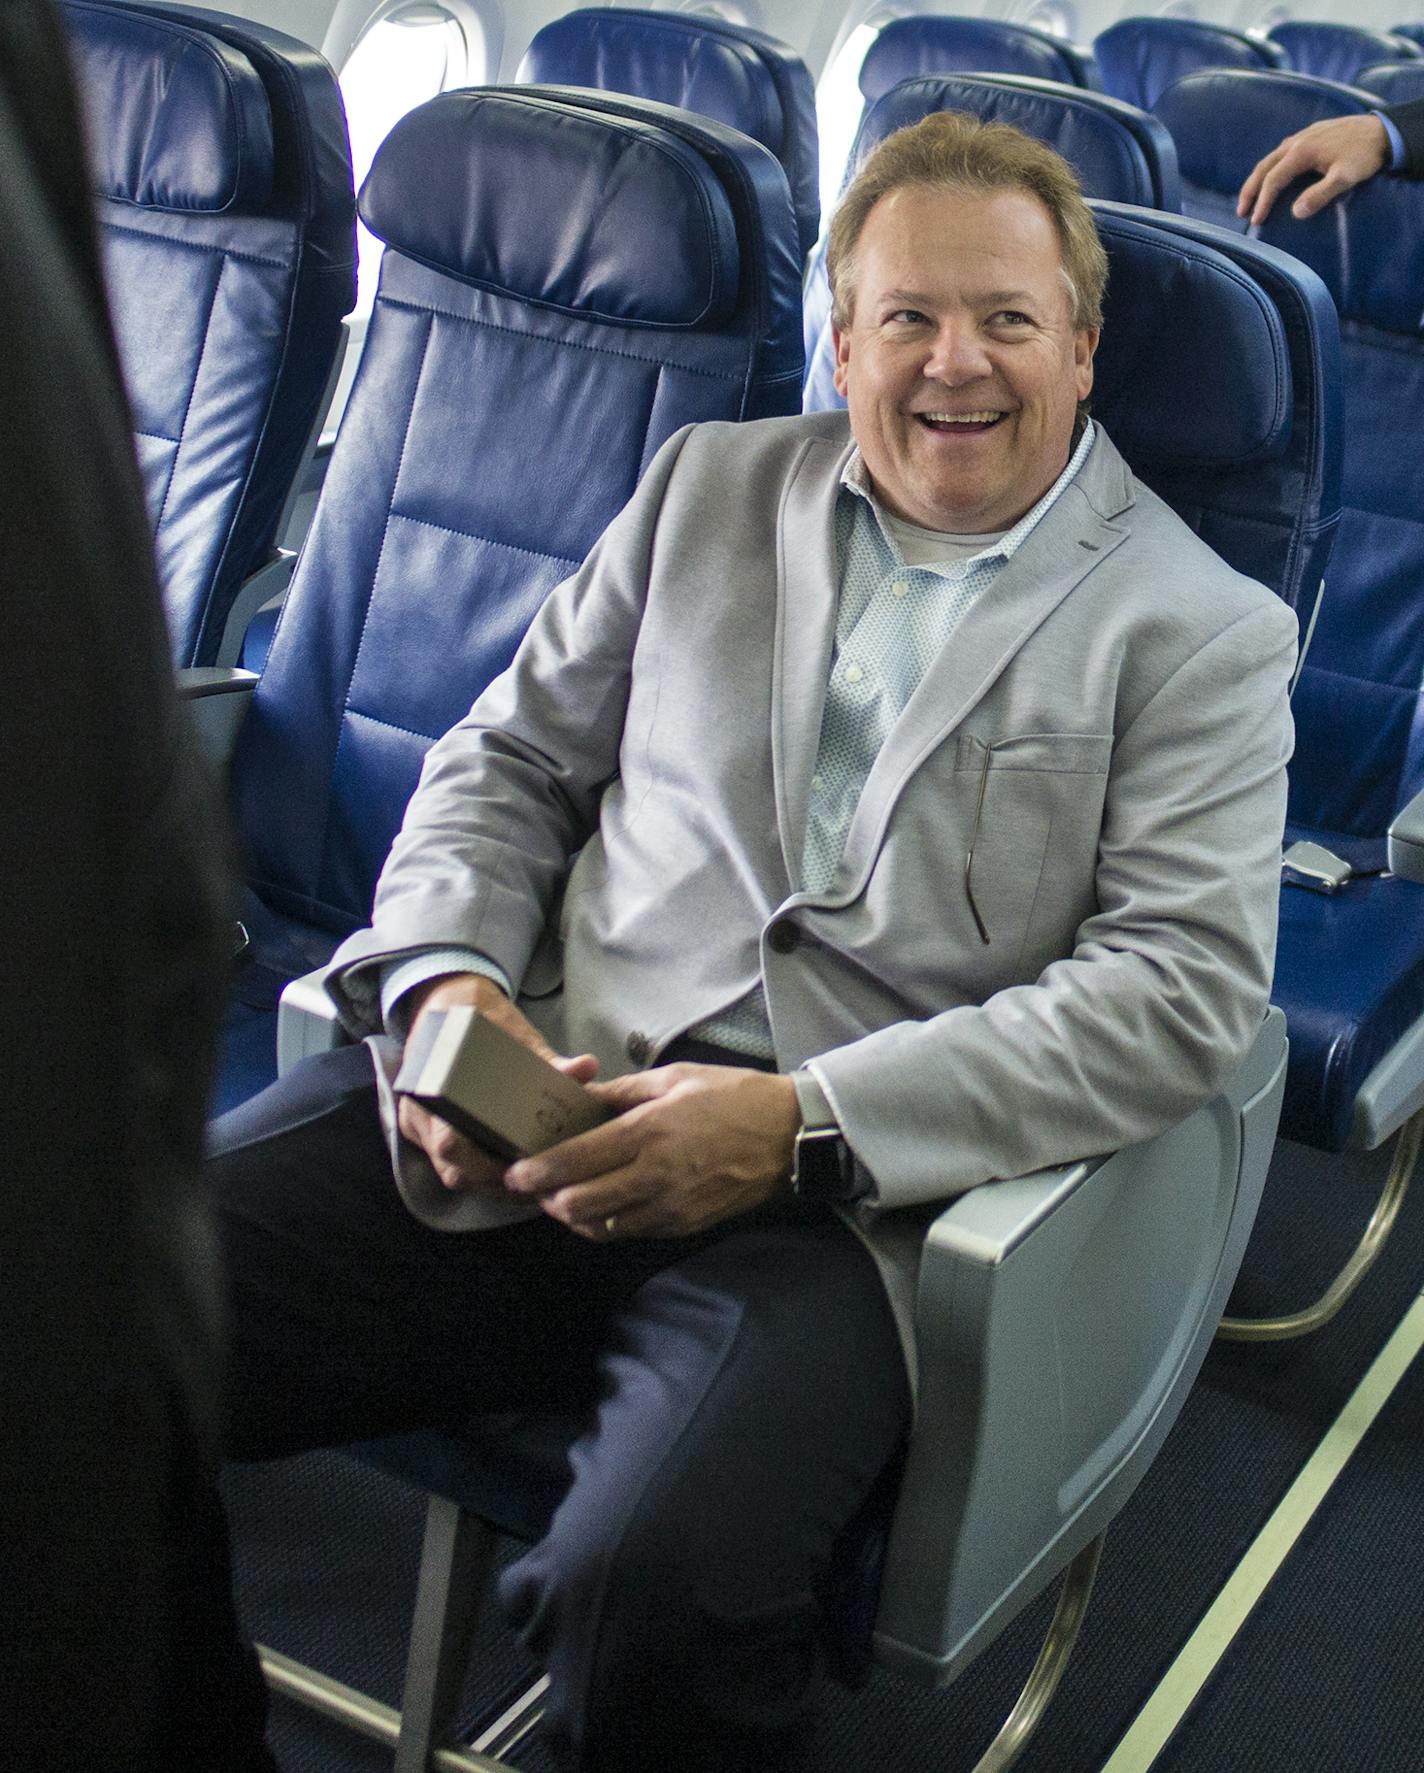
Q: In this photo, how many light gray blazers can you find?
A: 1